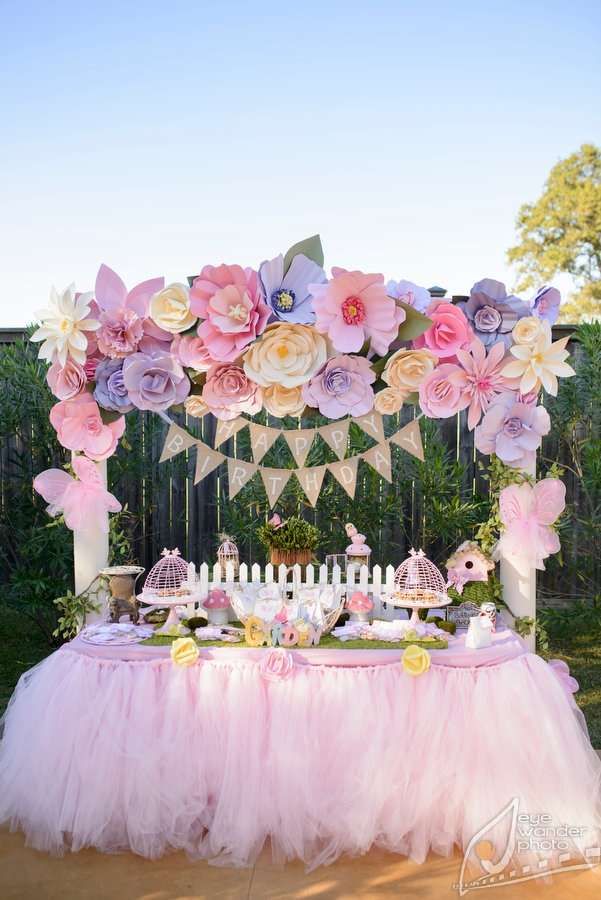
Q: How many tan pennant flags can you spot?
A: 13